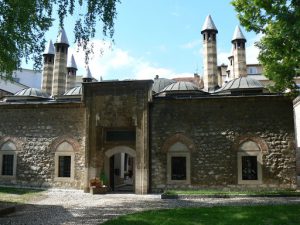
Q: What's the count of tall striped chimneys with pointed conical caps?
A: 6